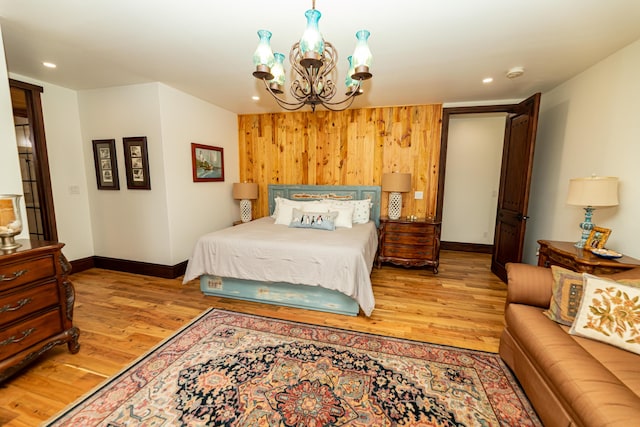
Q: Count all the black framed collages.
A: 2